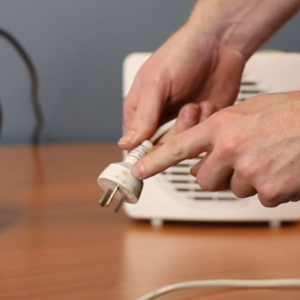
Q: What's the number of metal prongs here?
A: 3